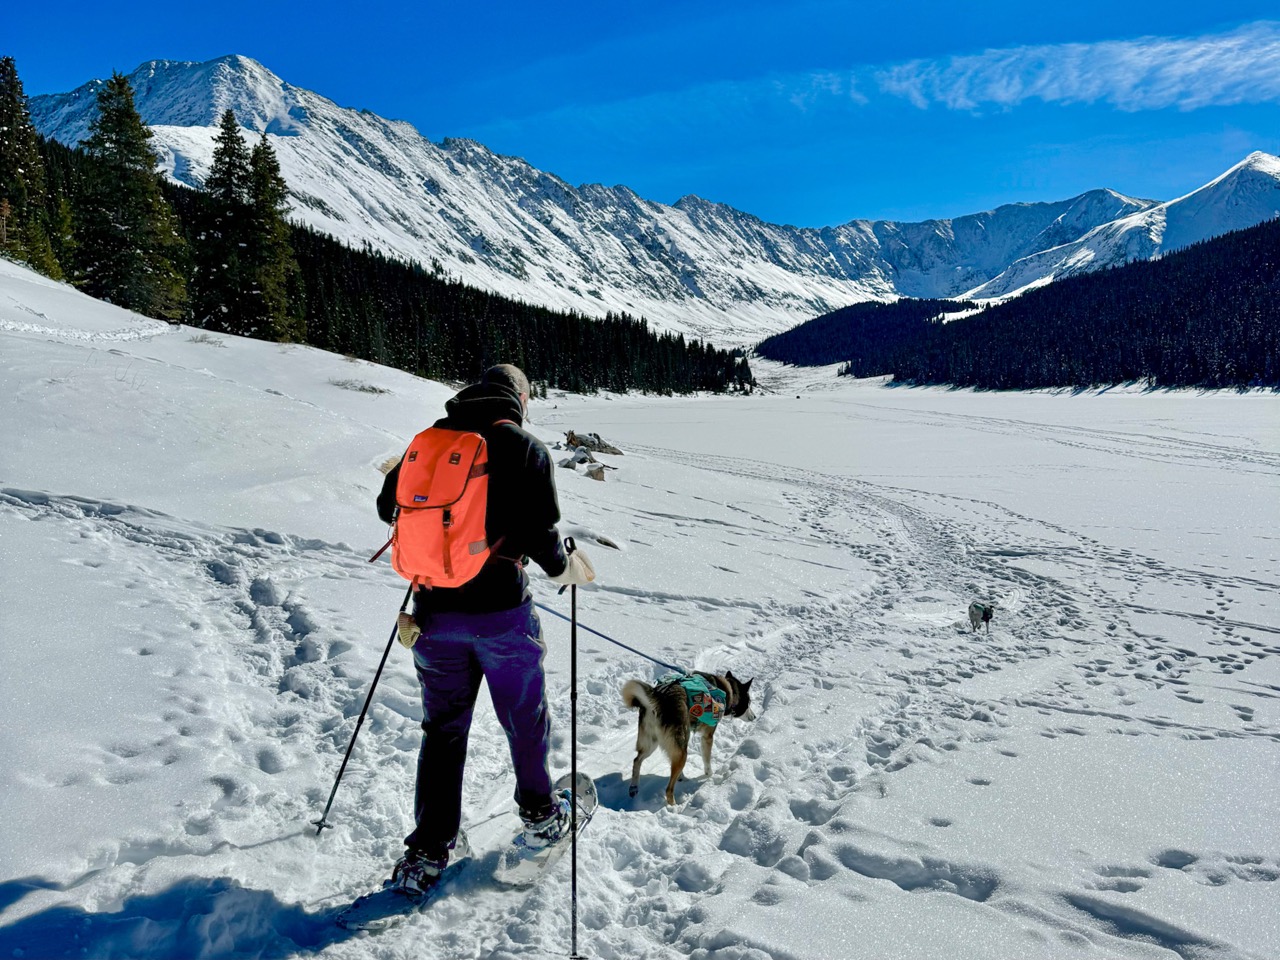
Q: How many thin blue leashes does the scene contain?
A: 1